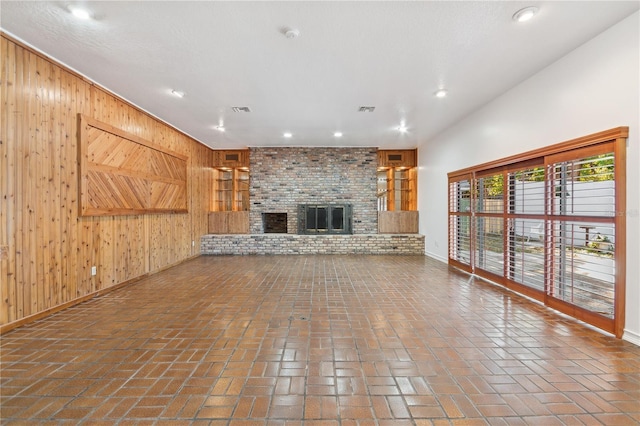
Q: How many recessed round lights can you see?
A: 8